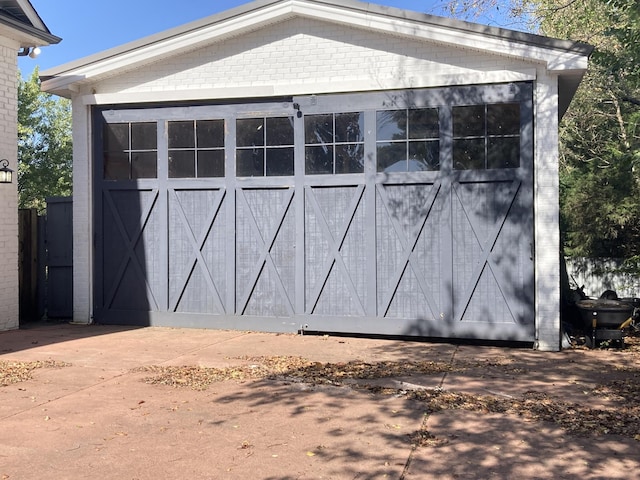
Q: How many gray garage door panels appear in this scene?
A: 6